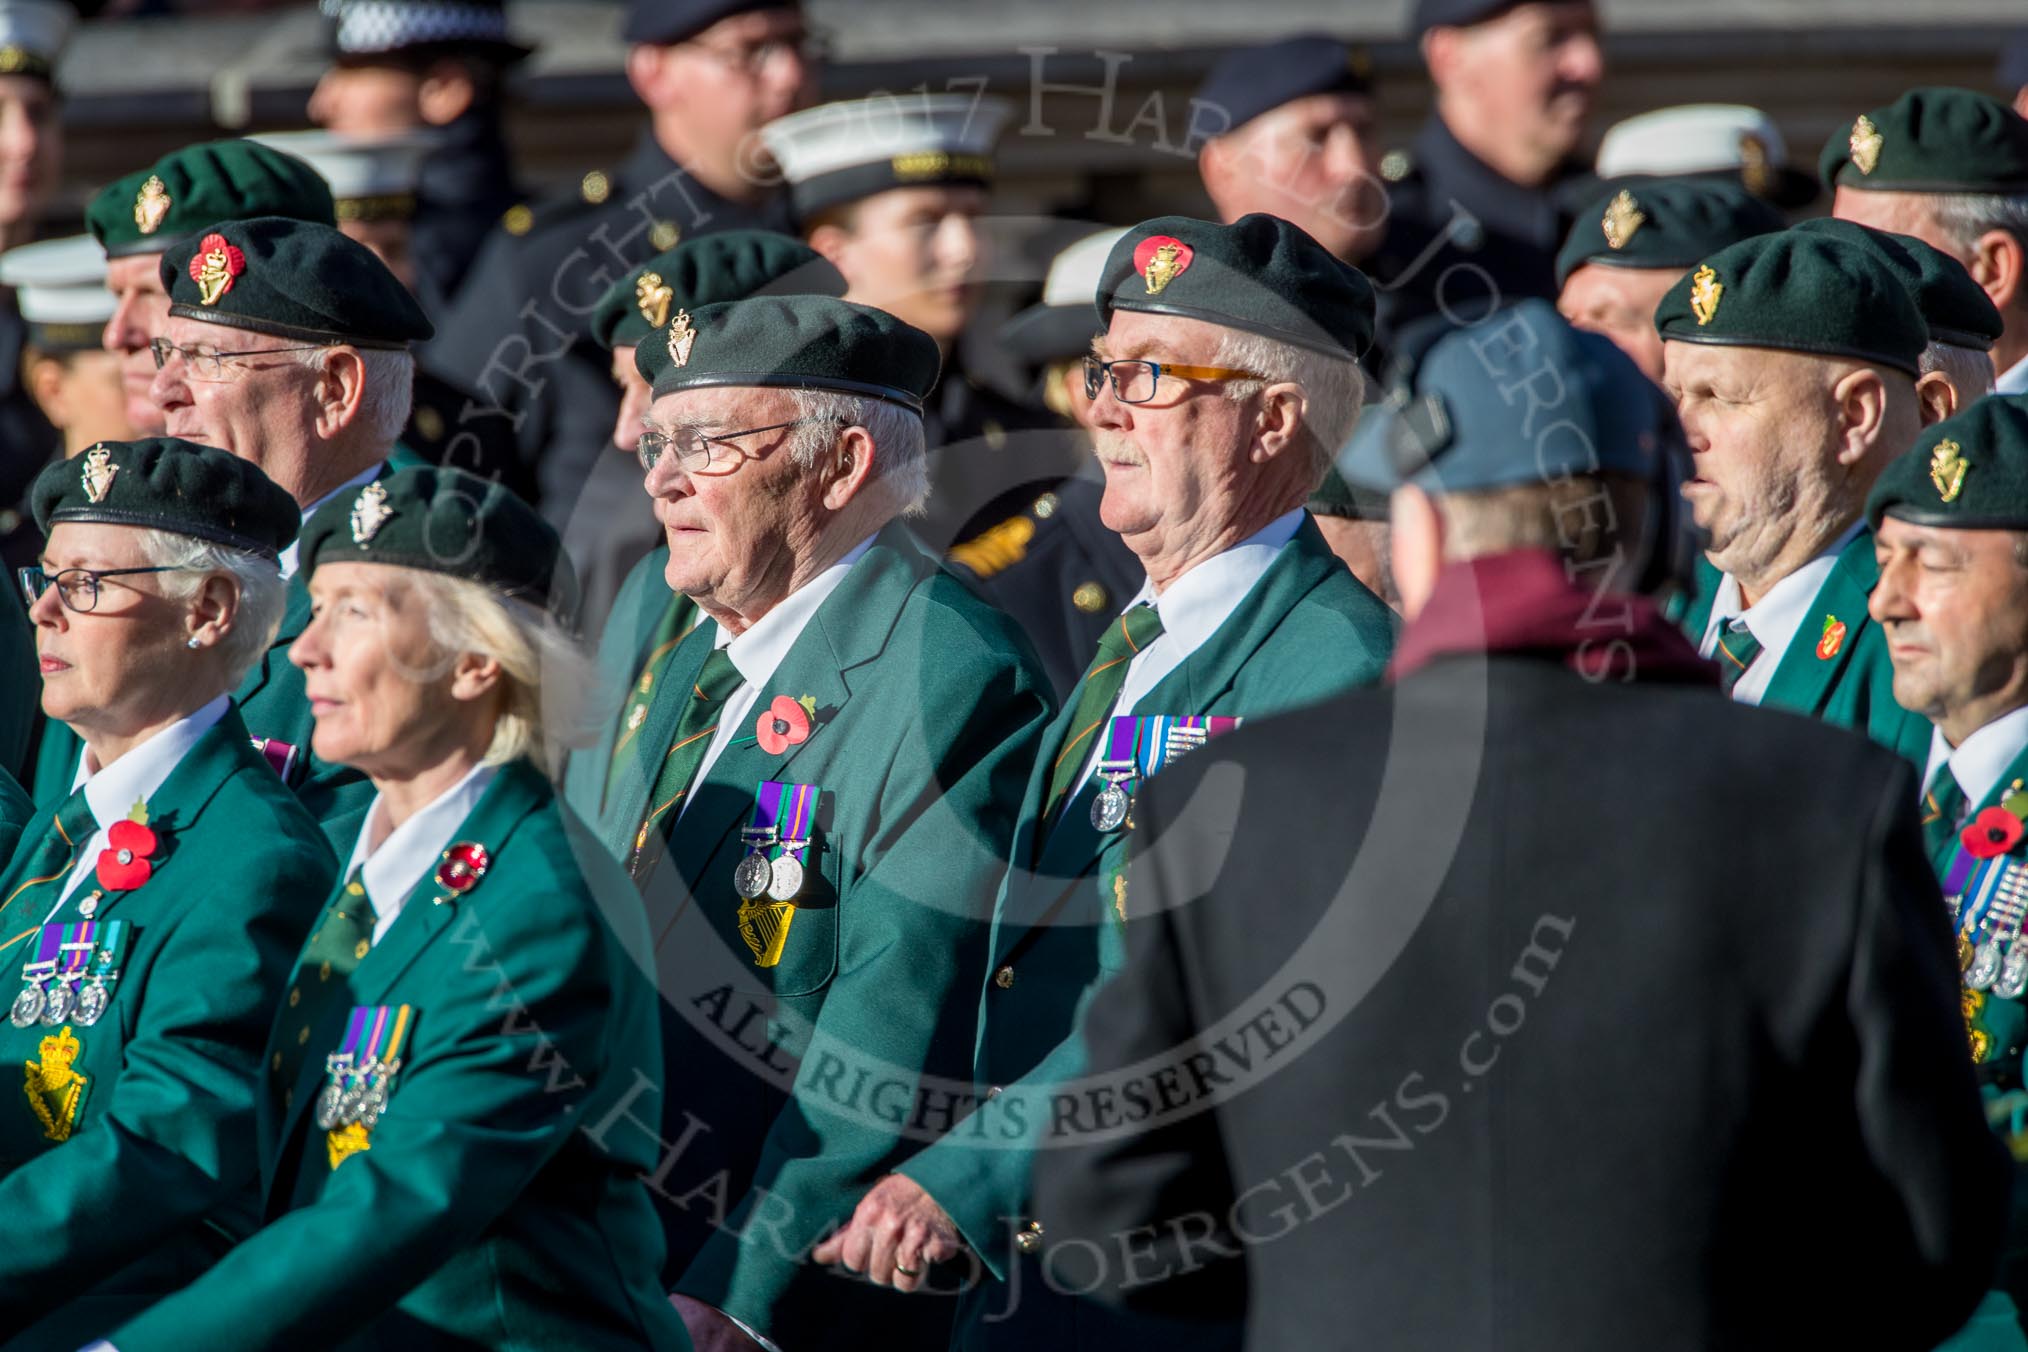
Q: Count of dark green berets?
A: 13